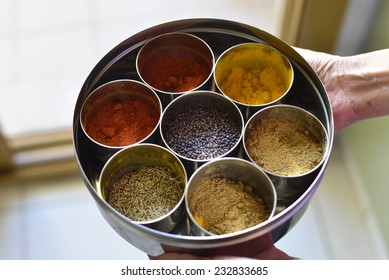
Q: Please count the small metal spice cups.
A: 7